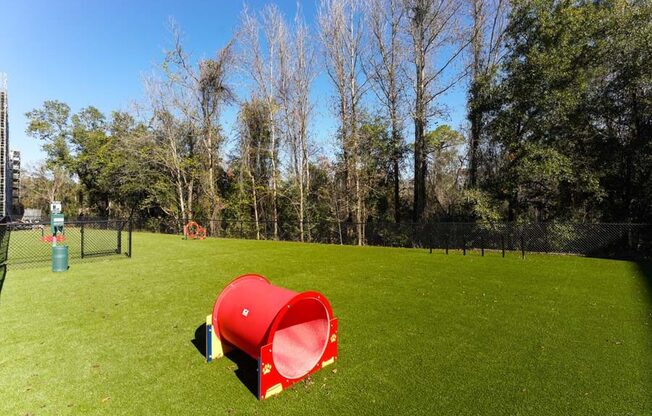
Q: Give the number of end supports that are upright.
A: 2